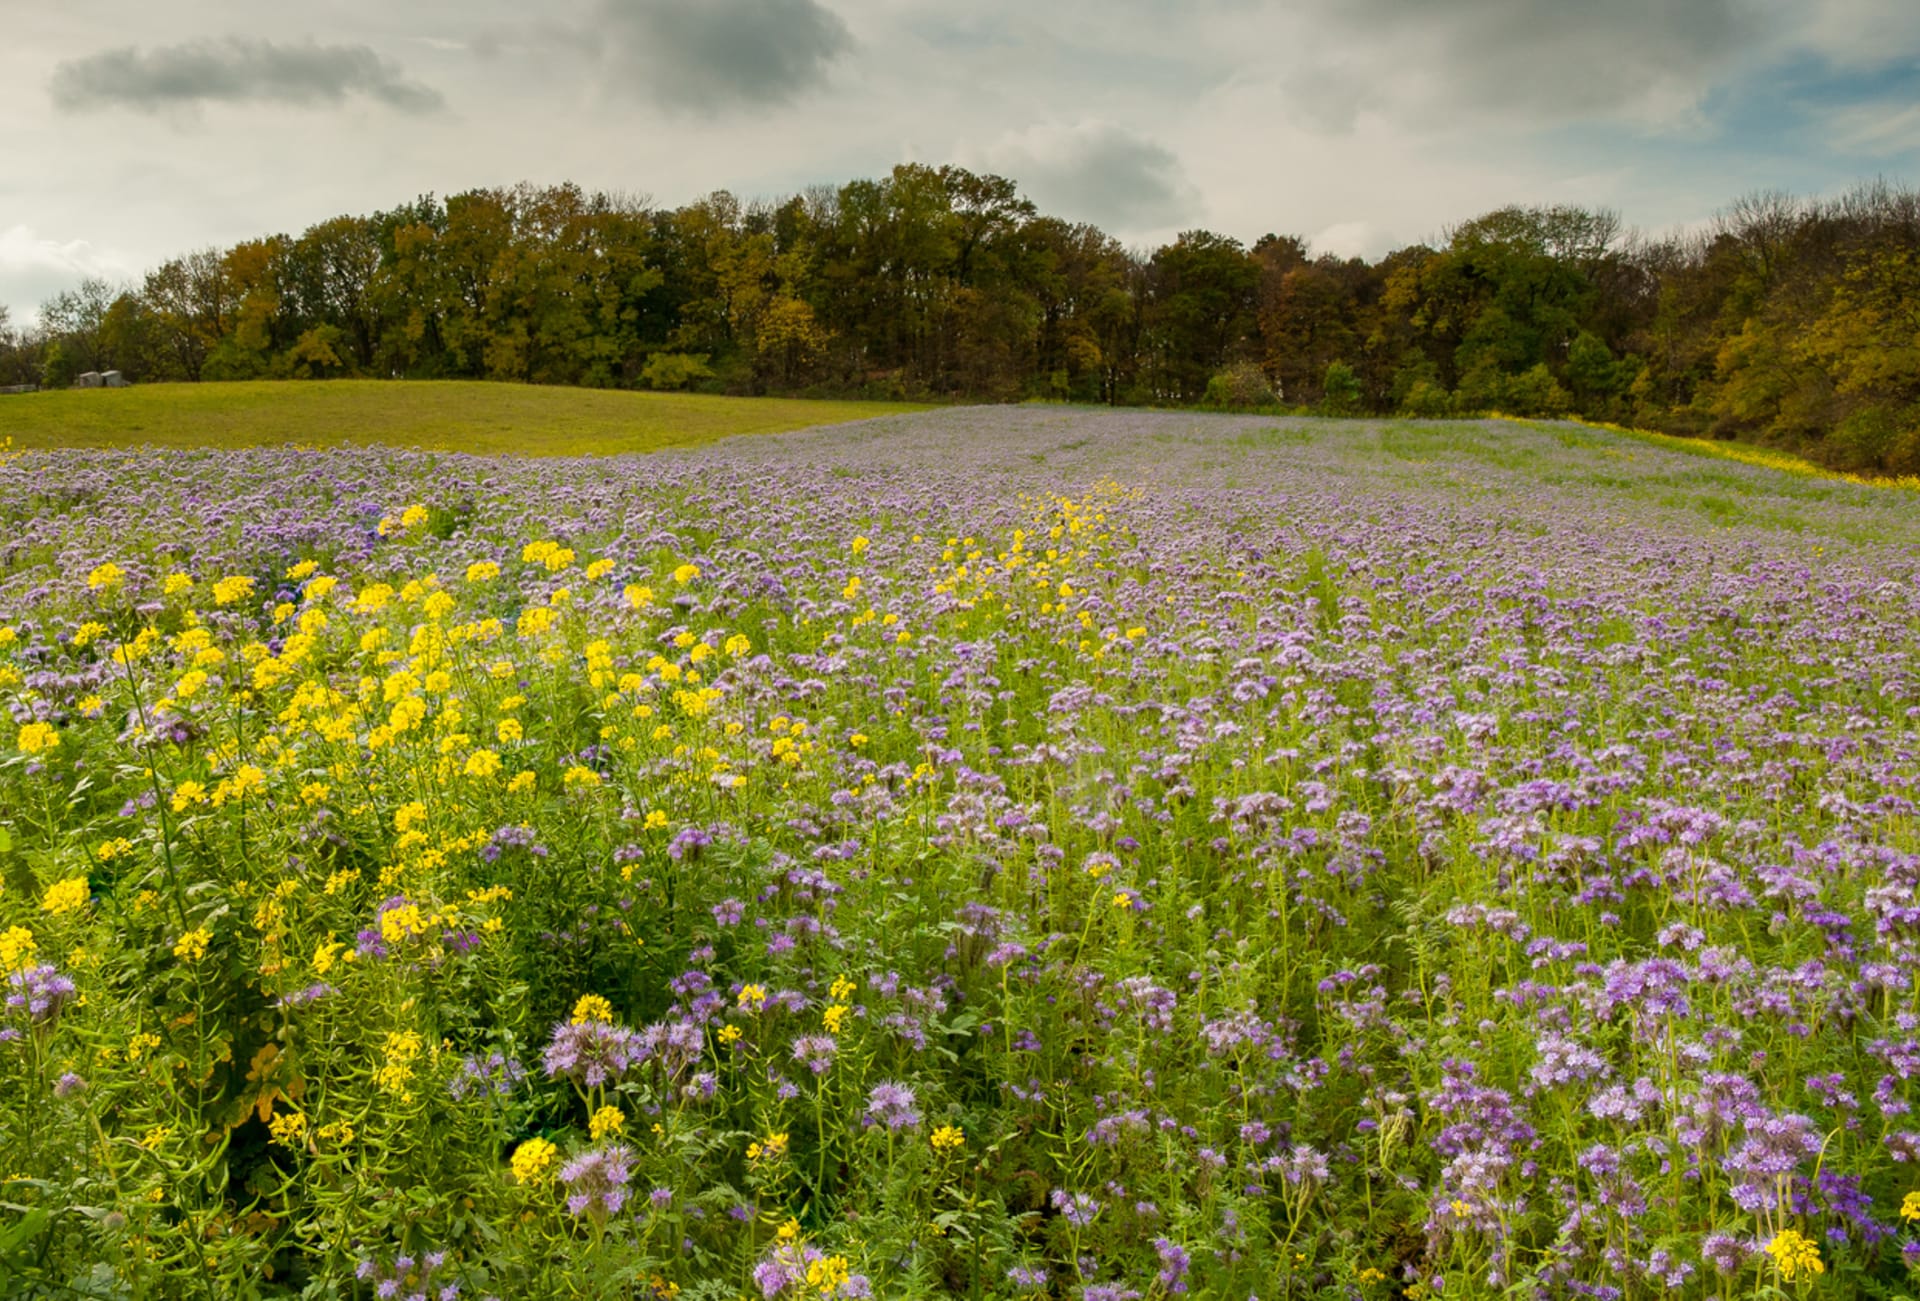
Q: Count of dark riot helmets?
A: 0